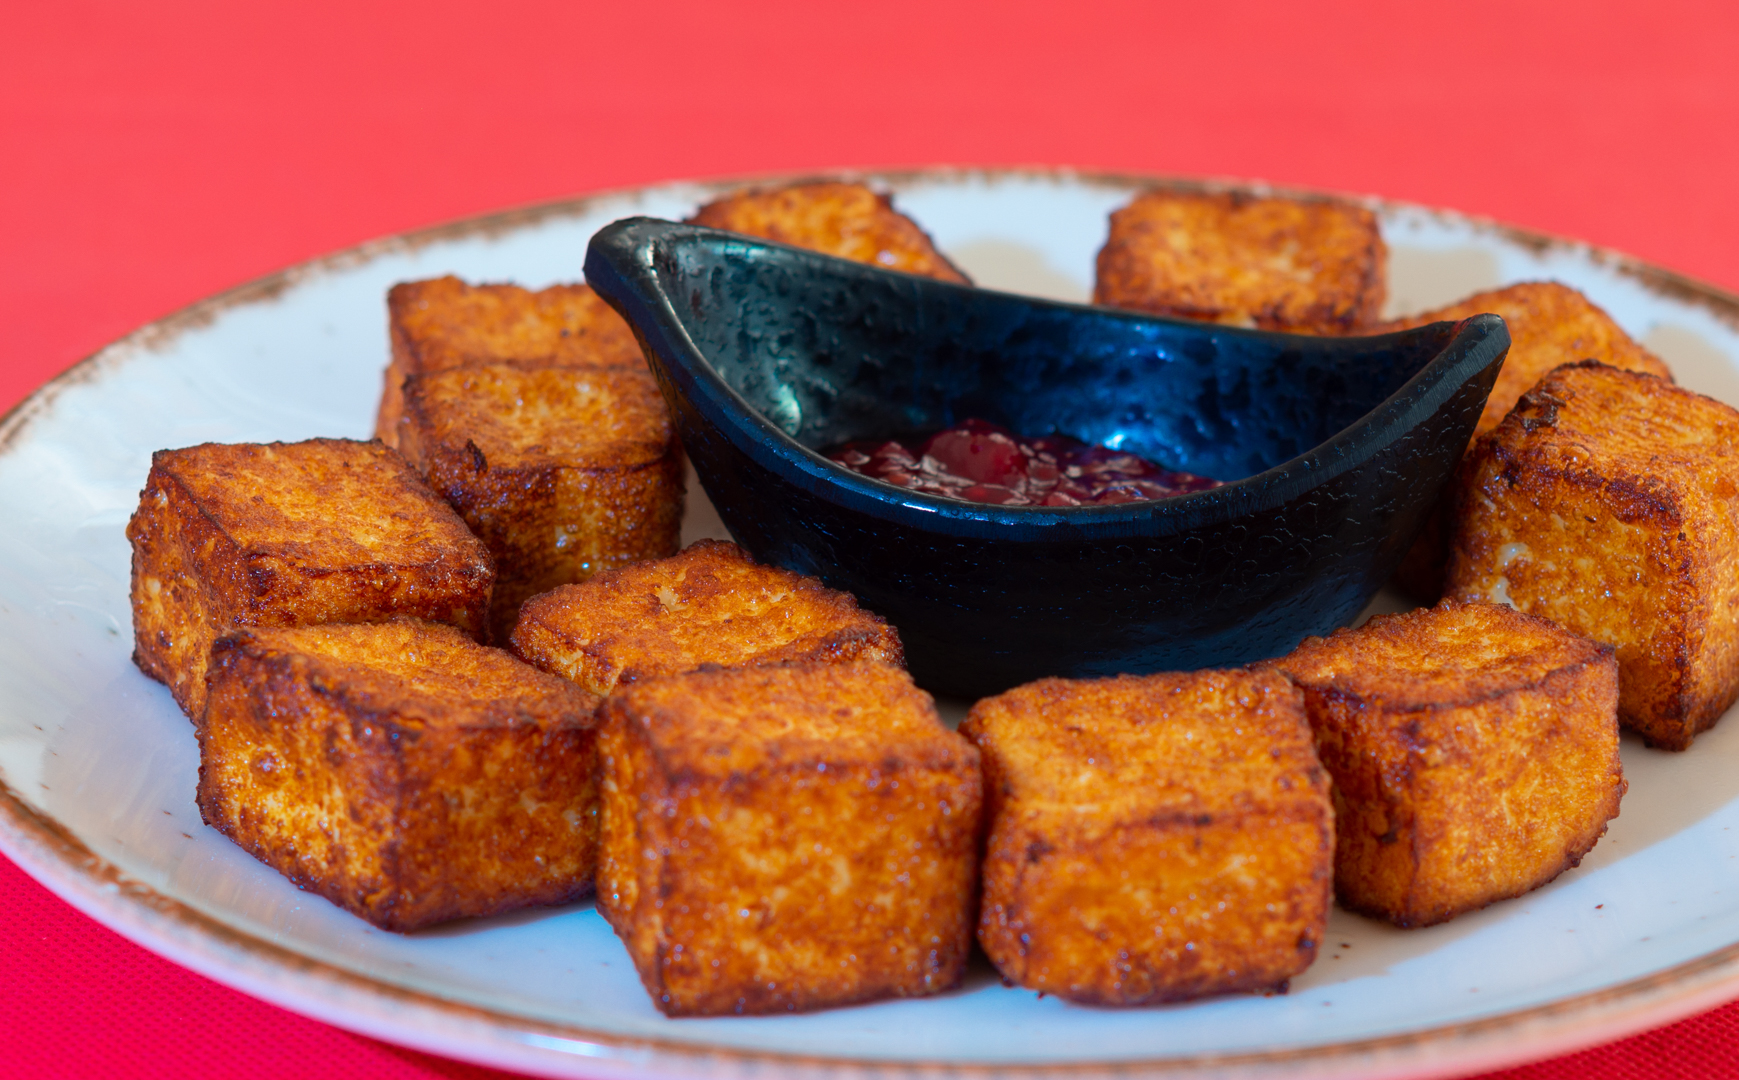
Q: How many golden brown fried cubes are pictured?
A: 12